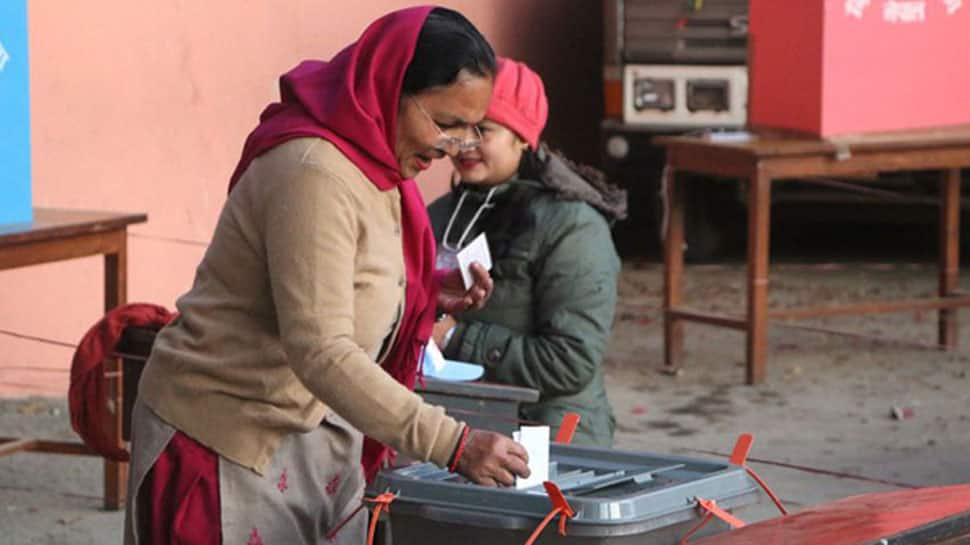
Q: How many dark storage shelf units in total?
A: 1